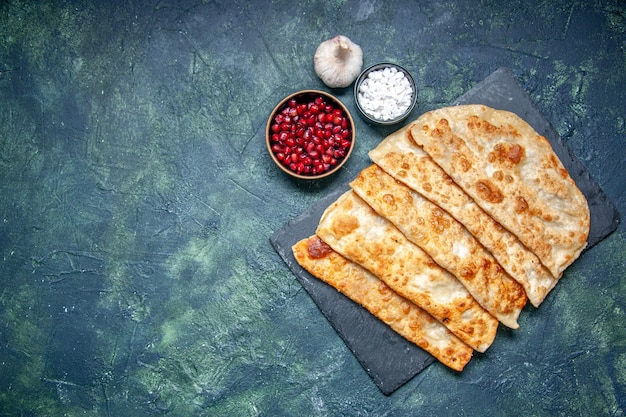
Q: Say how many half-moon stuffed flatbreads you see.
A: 5